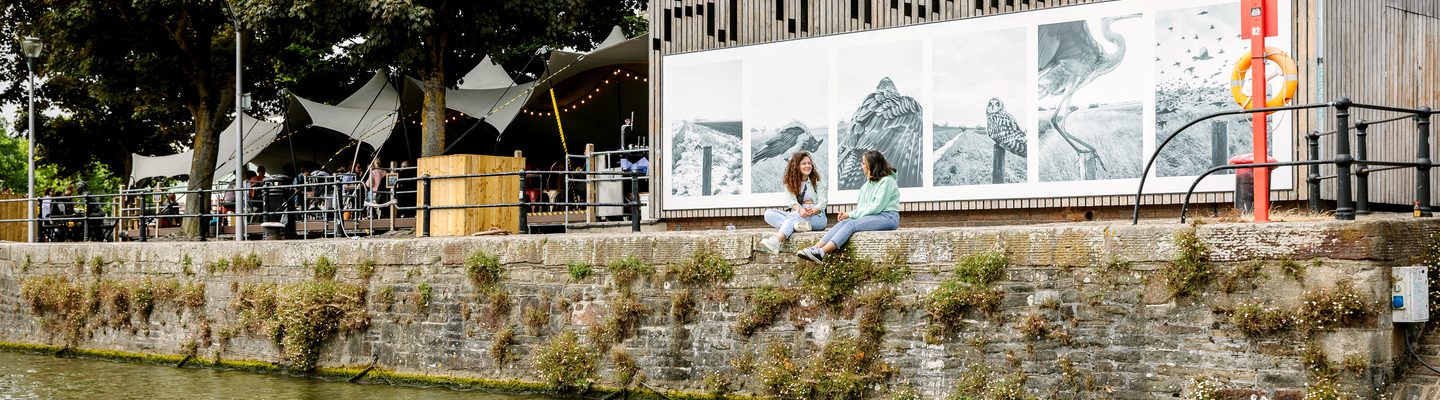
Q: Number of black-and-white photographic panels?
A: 6